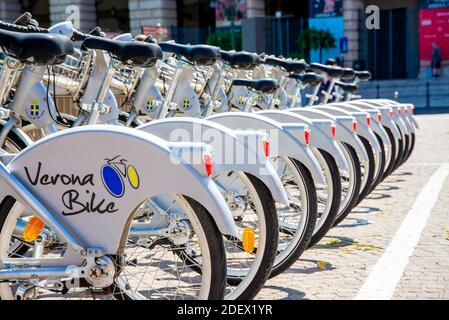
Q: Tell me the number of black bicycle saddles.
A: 11